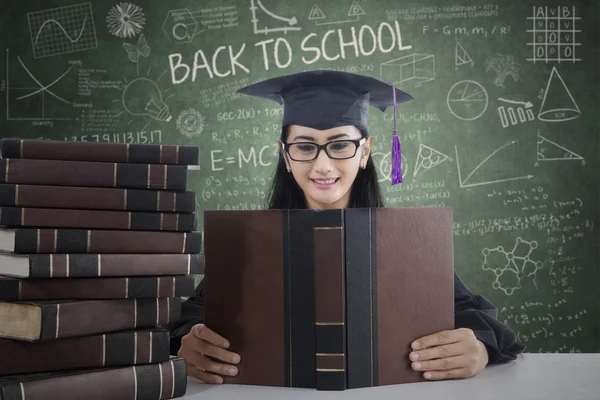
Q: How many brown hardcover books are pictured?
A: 11